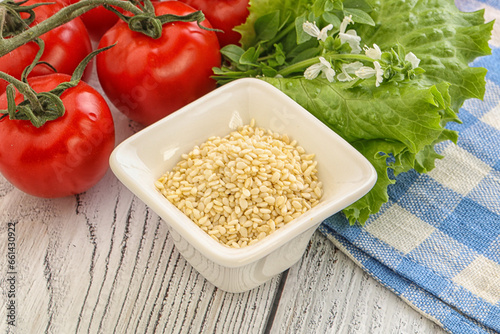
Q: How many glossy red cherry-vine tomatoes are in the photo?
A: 5